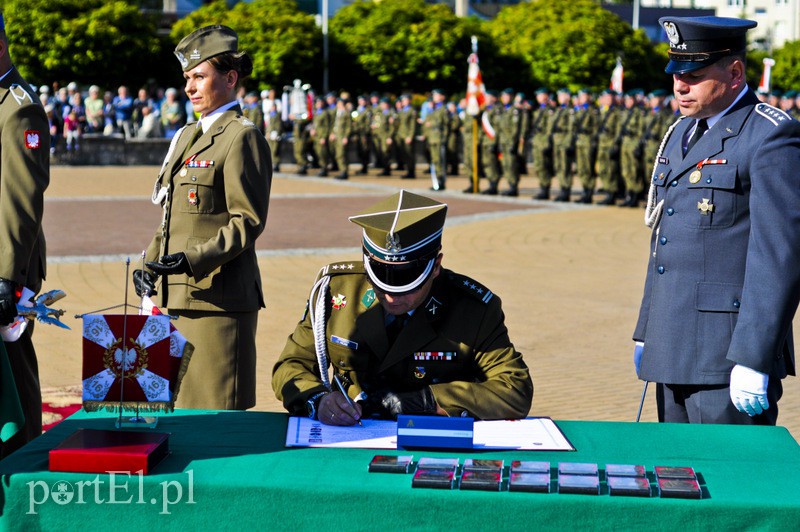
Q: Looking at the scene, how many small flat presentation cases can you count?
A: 13